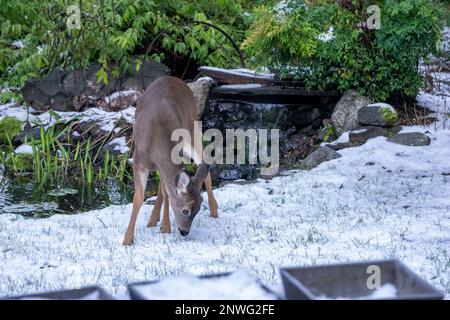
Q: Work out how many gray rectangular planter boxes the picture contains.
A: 3